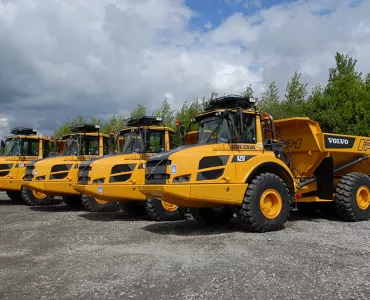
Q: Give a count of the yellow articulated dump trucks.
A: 4